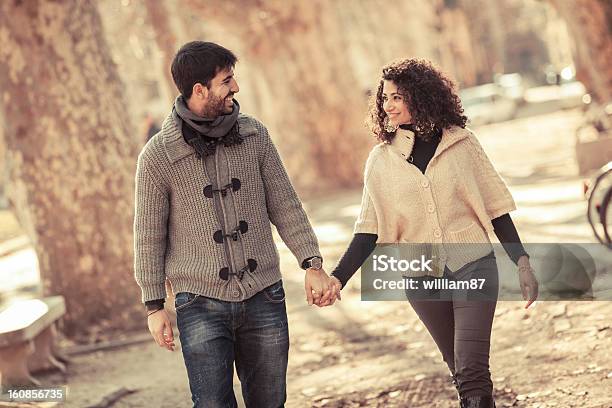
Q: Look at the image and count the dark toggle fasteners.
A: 3